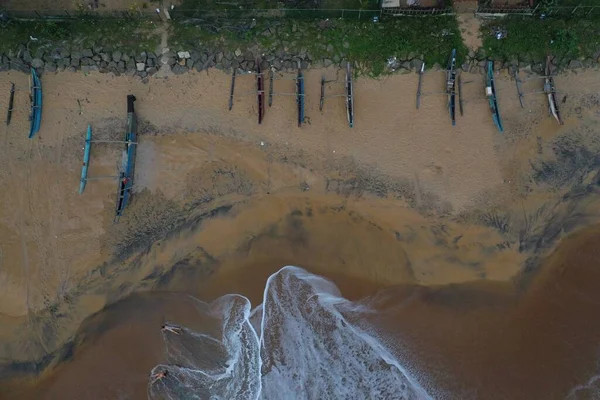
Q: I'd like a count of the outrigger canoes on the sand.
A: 8